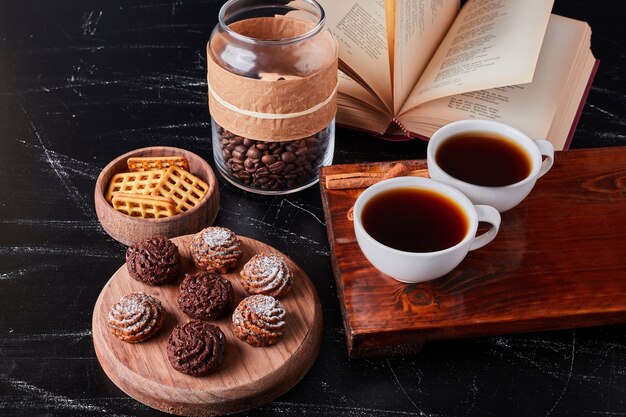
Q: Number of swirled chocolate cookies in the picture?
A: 3